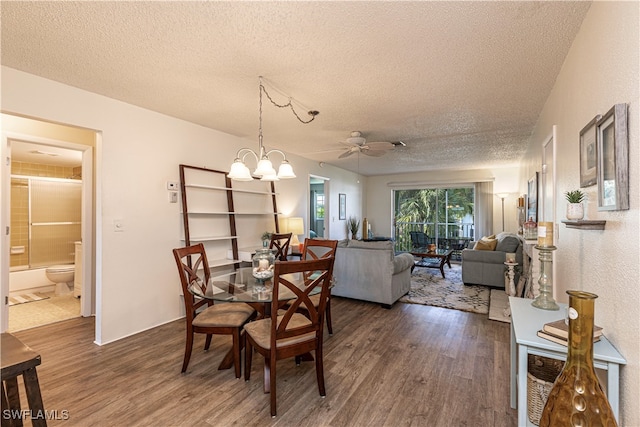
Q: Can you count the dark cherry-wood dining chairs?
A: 4